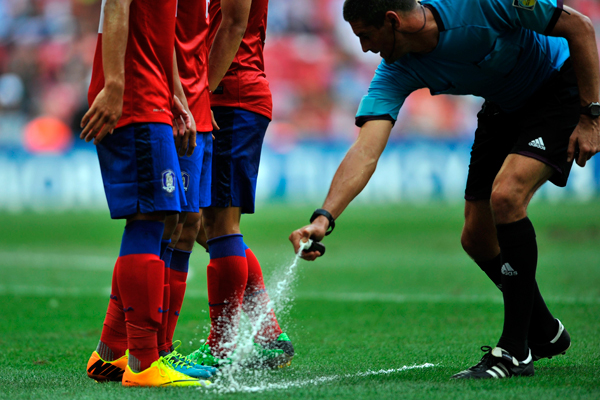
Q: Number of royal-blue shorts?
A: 3